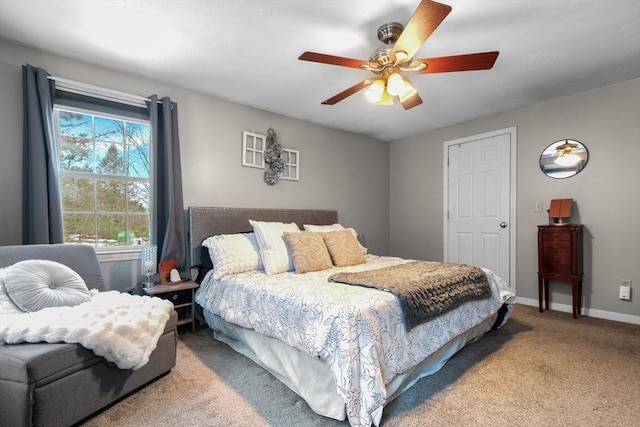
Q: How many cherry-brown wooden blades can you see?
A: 5